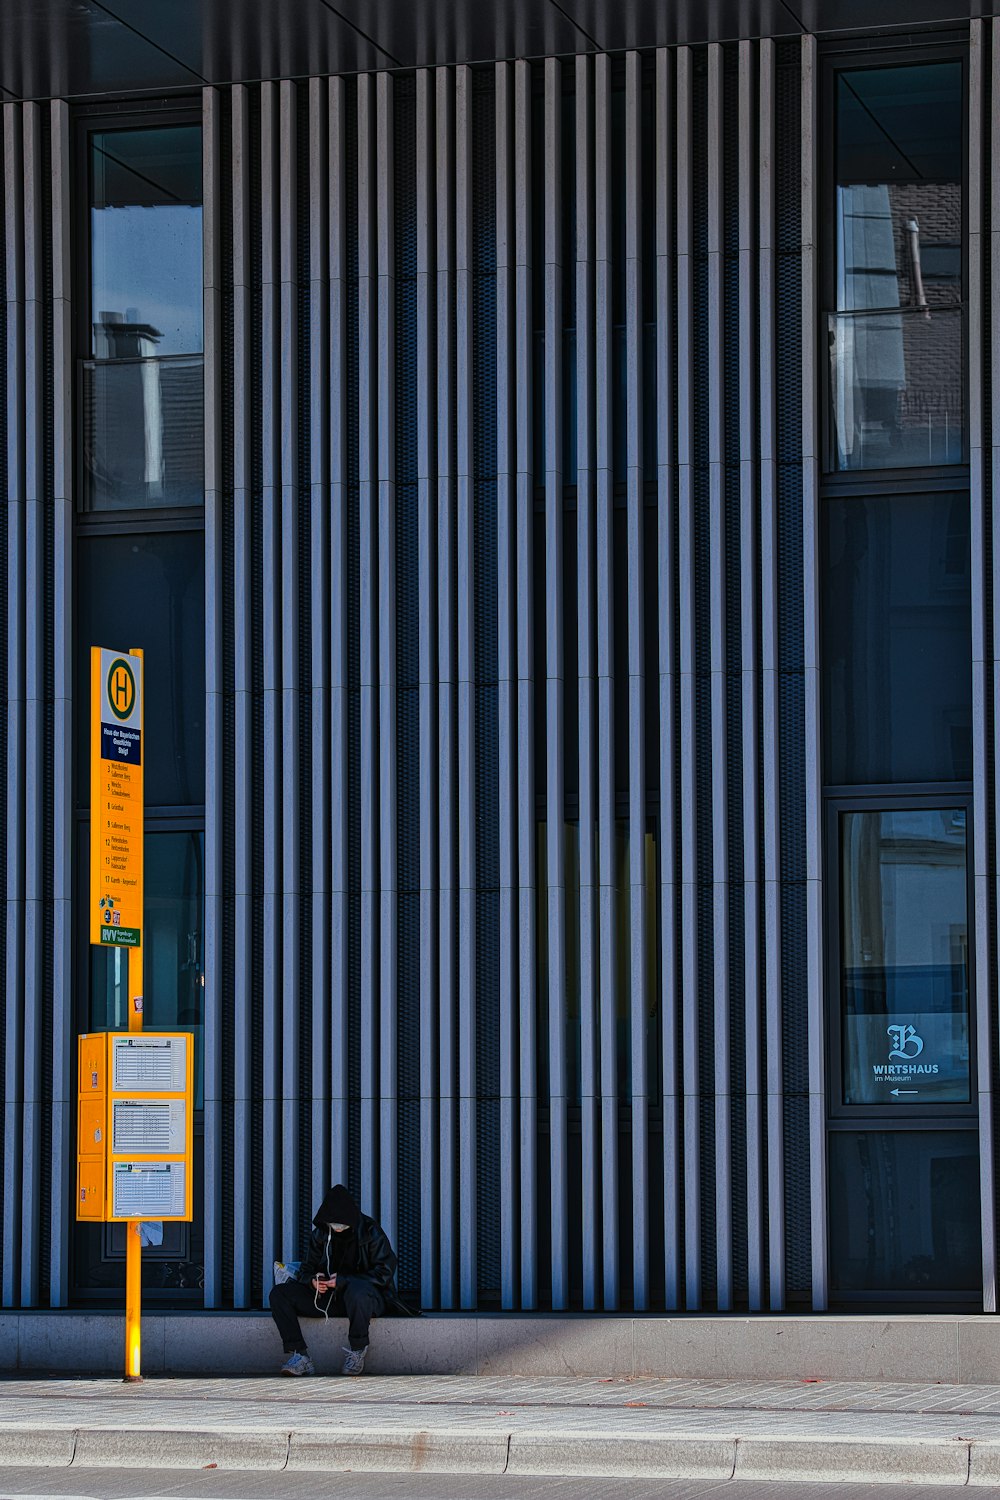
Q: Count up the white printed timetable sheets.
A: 3